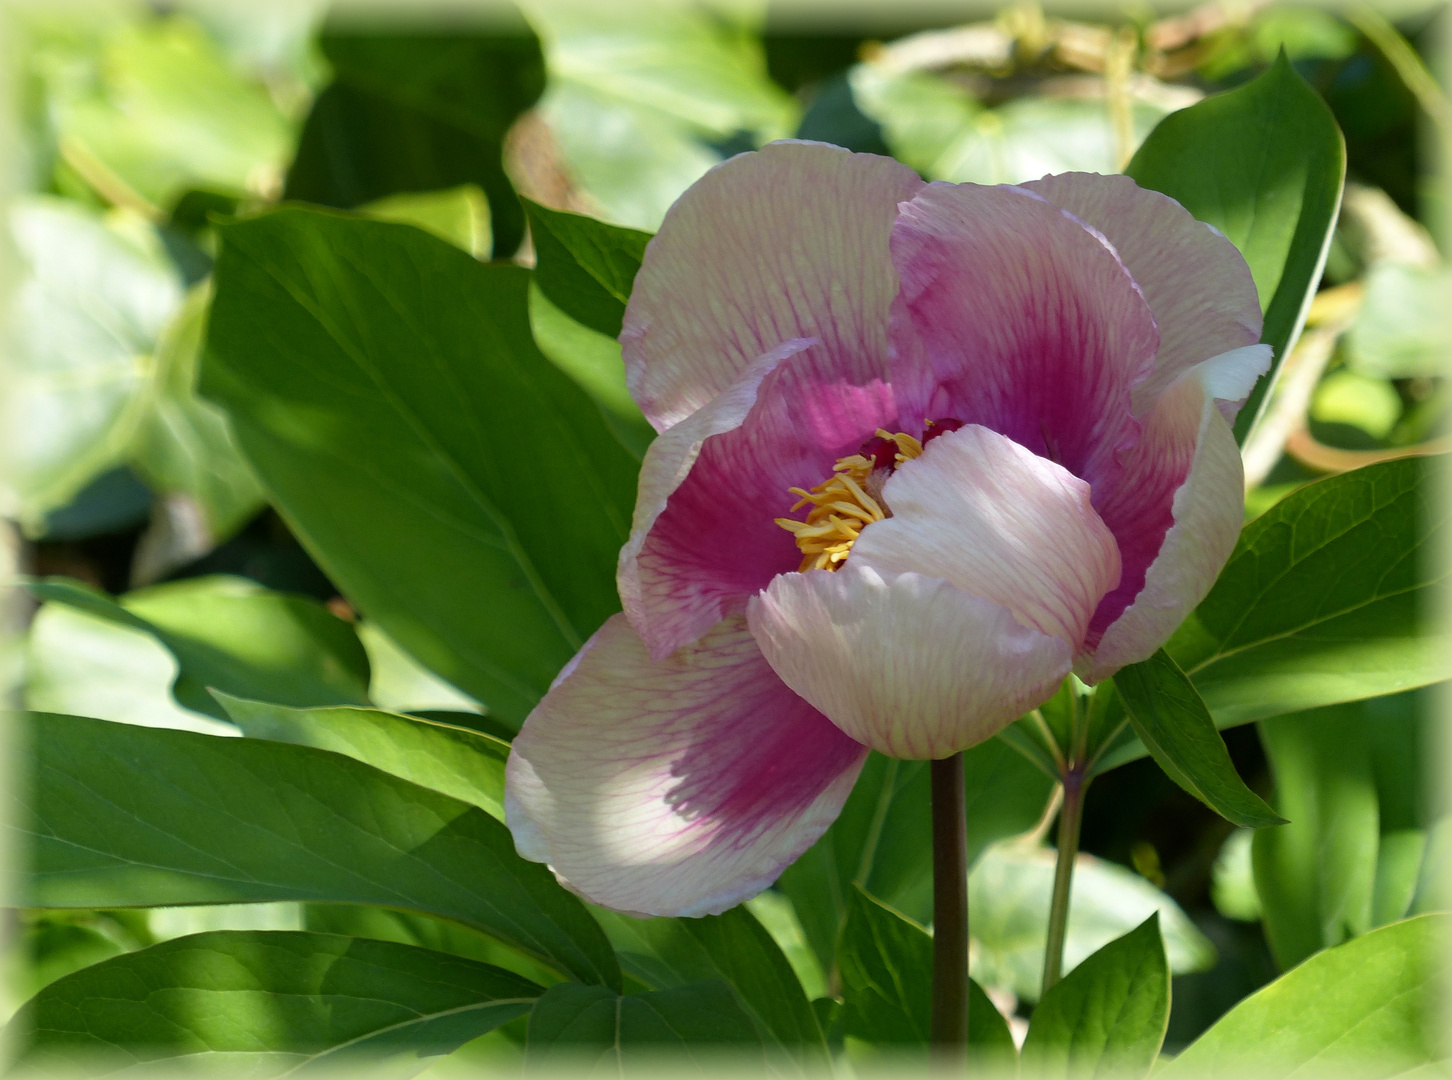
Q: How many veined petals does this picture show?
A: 8